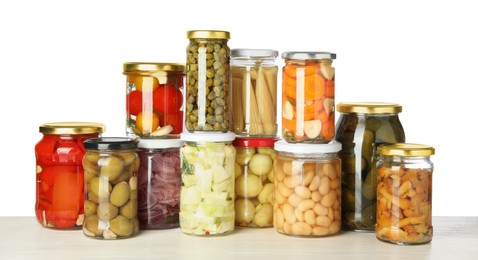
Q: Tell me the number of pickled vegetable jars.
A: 12